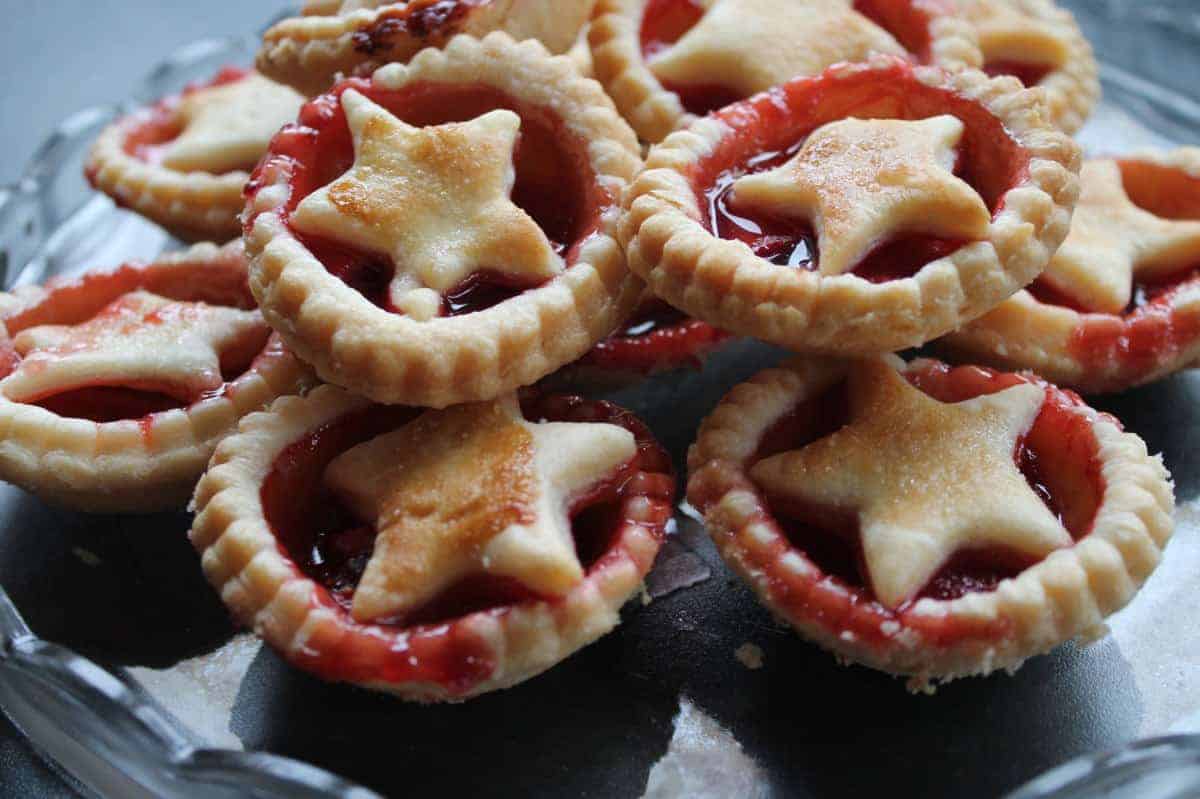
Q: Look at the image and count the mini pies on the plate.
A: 11